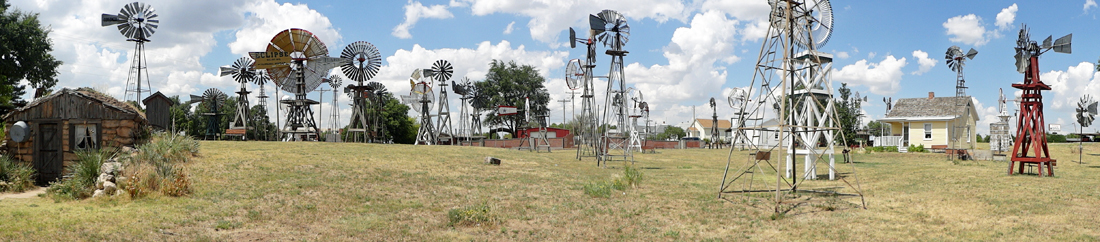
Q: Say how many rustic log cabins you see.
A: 1